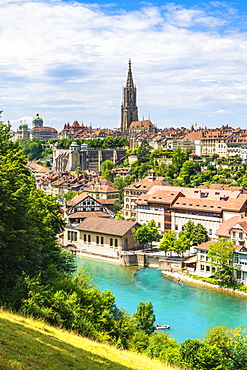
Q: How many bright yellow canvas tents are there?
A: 0